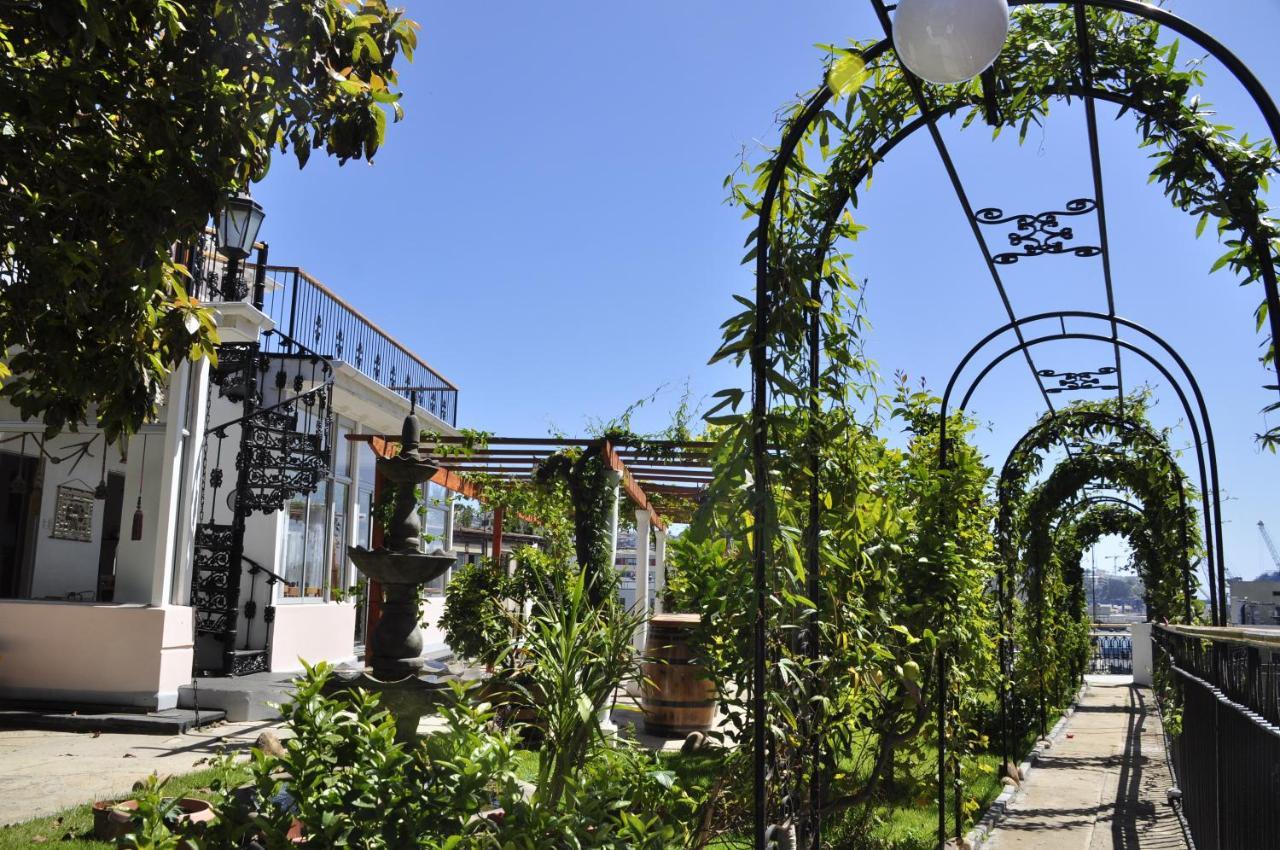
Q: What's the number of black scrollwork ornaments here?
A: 2